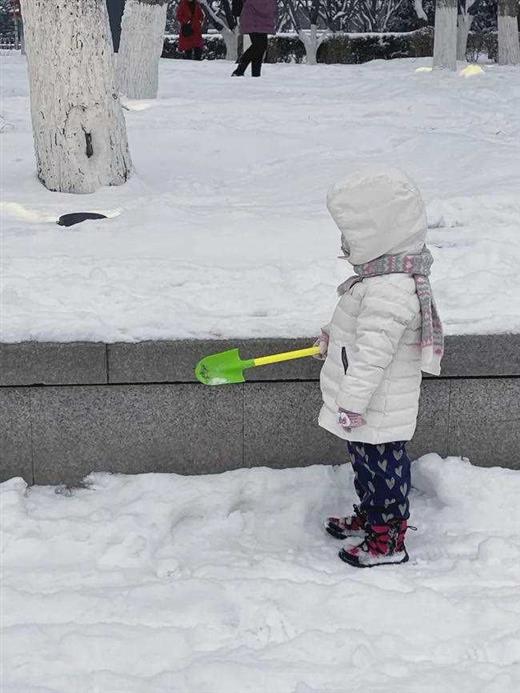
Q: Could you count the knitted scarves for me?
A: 1